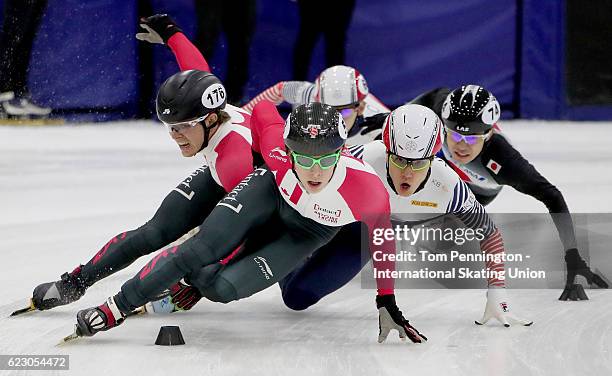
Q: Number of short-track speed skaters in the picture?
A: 5